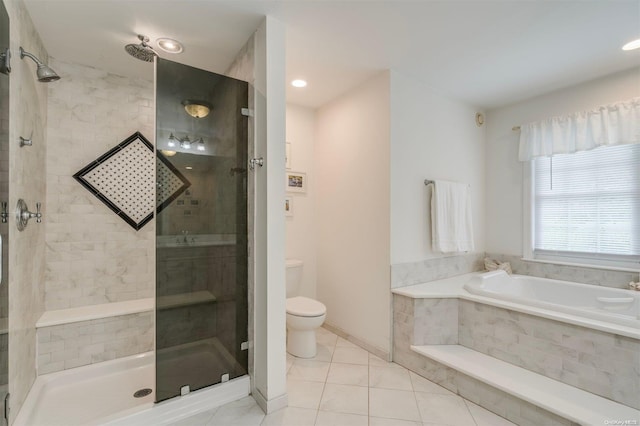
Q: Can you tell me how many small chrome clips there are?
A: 4